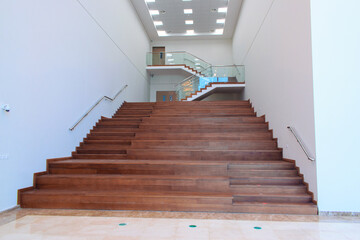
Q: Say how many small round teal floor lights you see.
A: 3